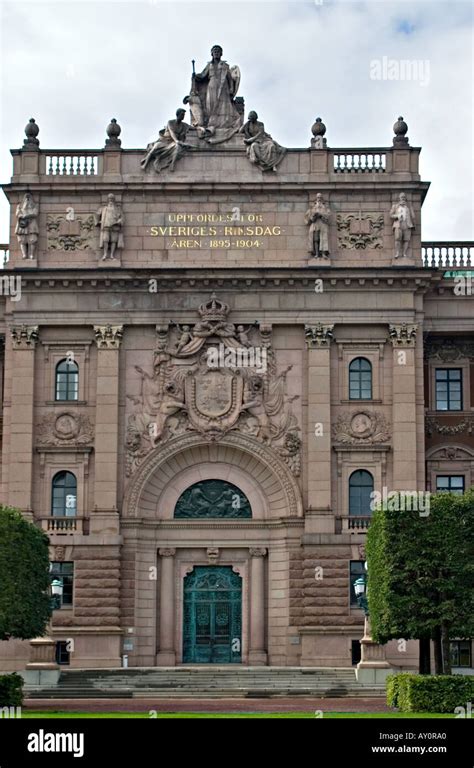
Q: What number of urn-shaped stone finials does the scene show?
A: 4